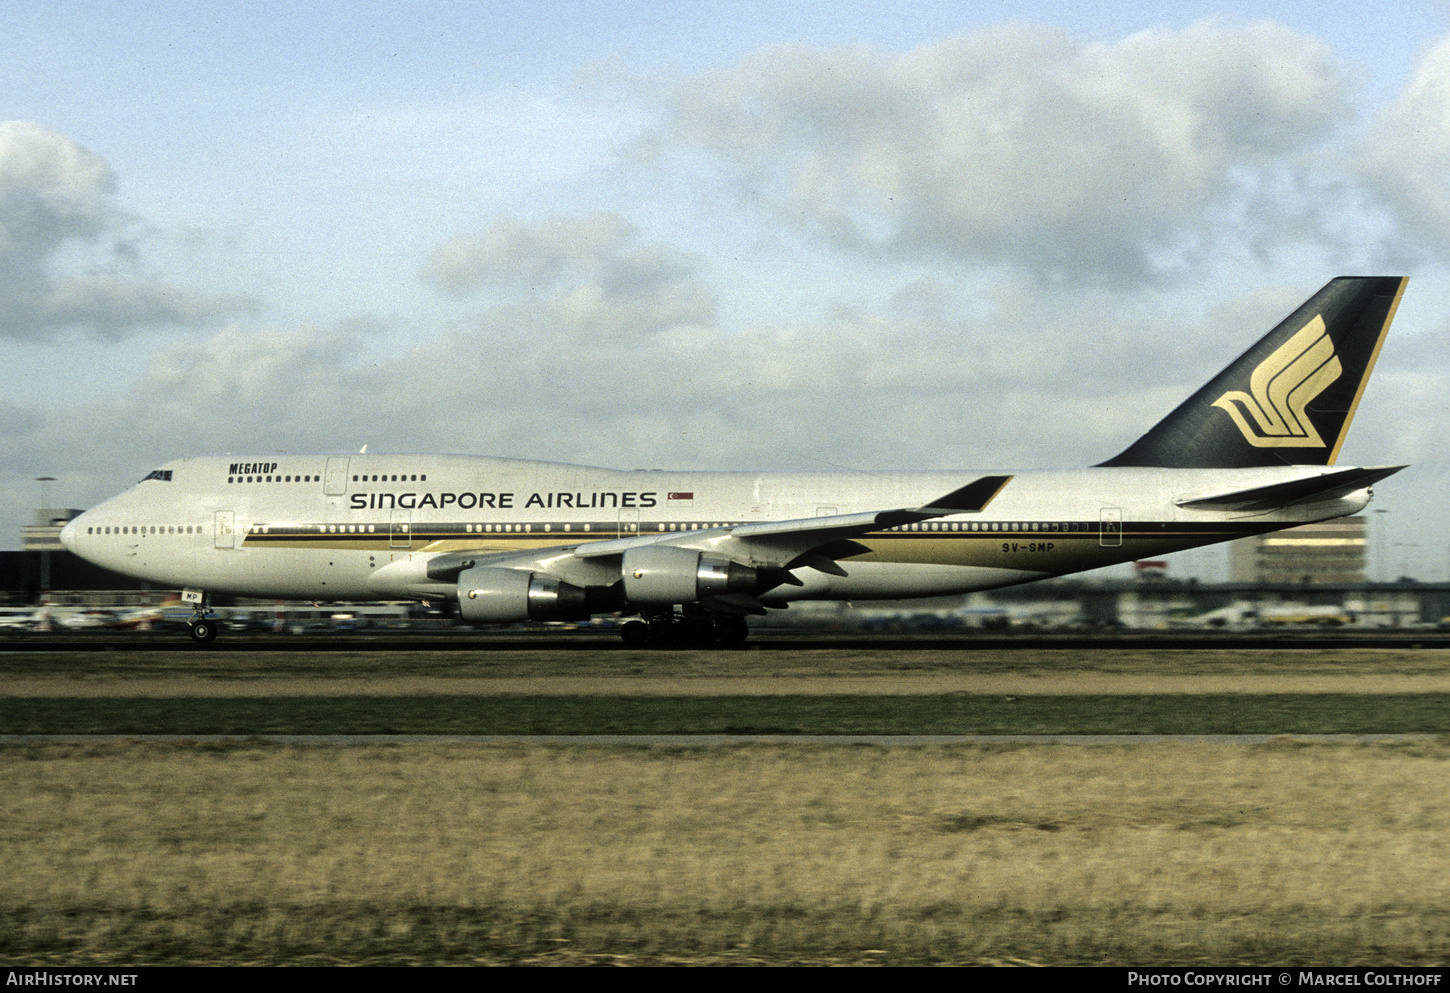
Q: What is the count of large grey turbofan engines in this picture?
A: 2